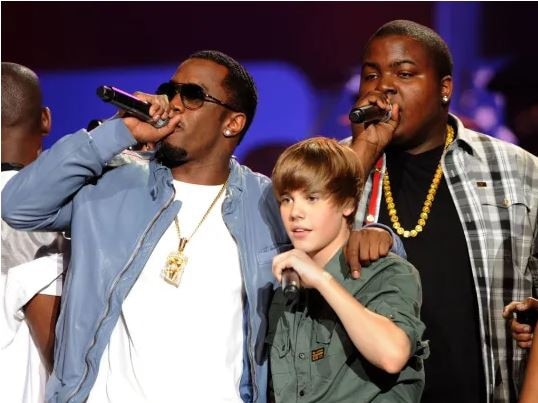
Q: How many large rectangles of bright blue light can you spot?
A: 2